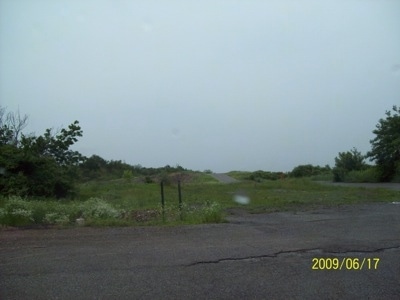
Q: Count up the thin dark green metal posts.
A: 2